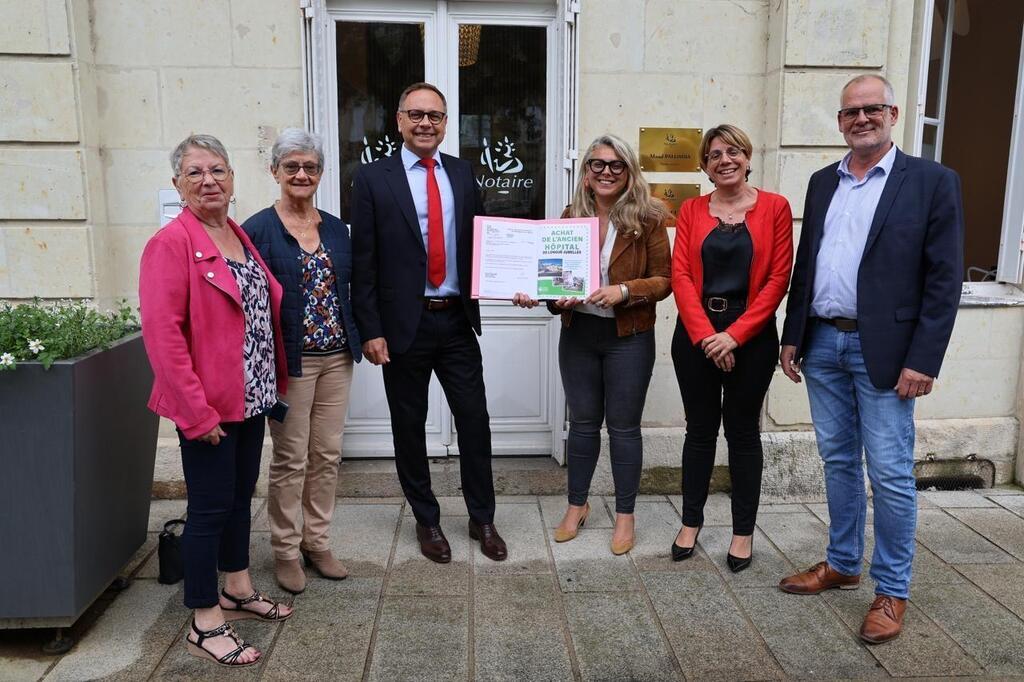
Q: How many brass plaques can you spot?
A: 2